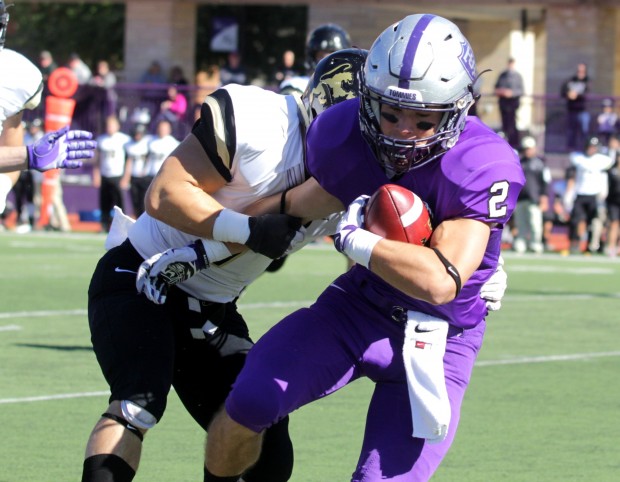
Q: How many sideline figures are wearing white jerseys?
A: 4